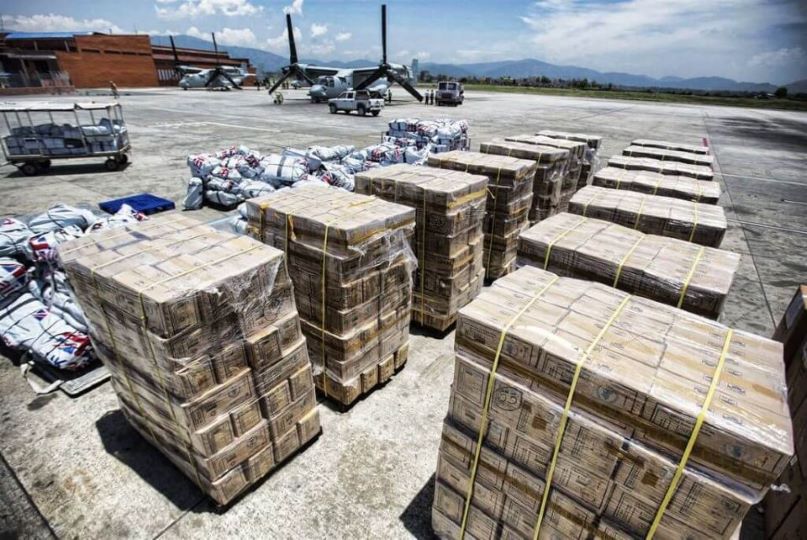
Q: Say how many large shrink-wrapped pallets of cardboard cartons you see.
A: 14